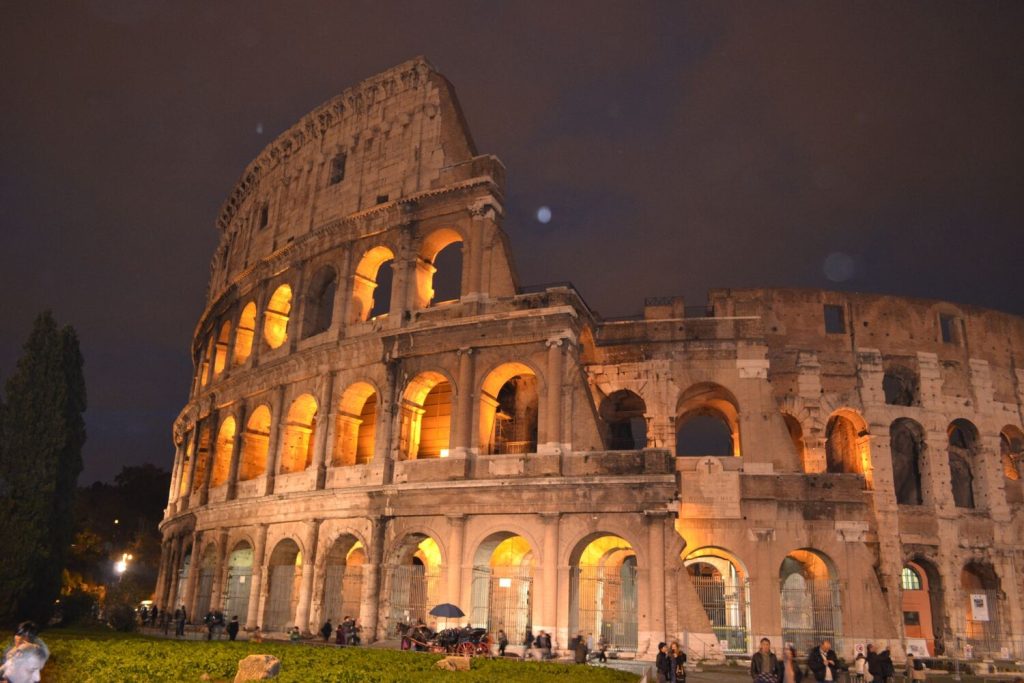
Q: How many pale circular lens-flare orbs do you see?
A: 3